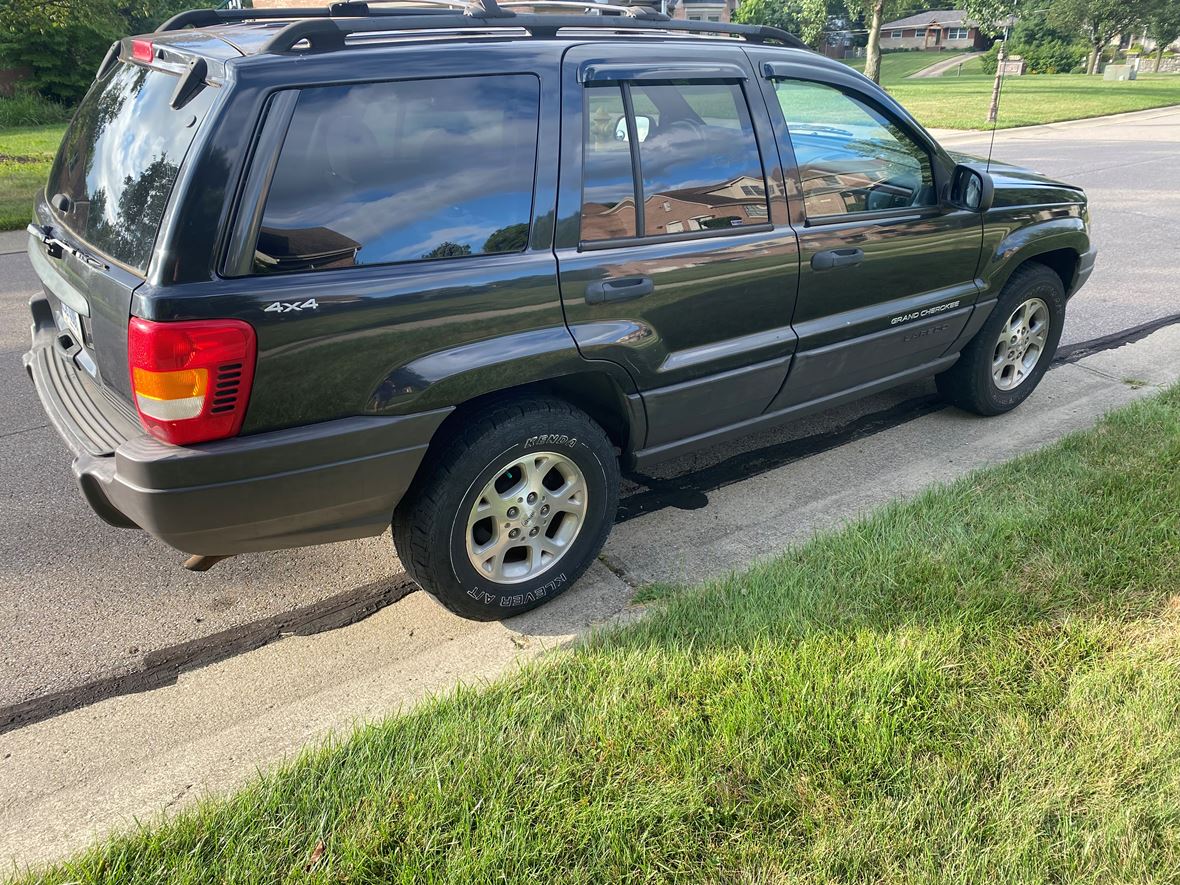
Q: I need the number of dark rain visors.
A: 2